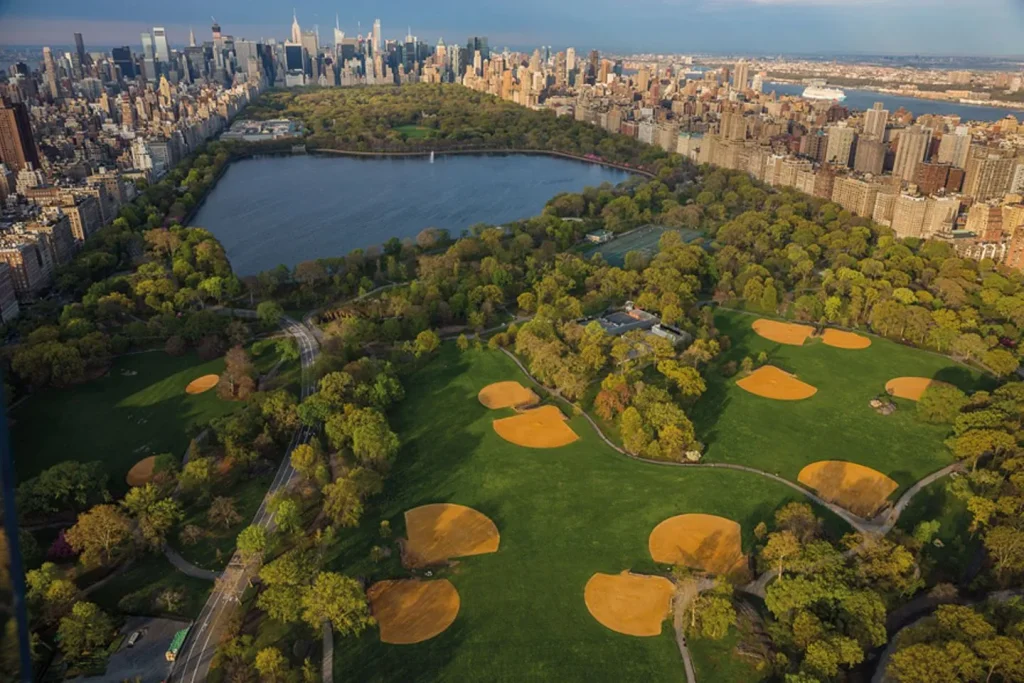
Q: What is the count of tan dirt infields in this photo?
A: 13